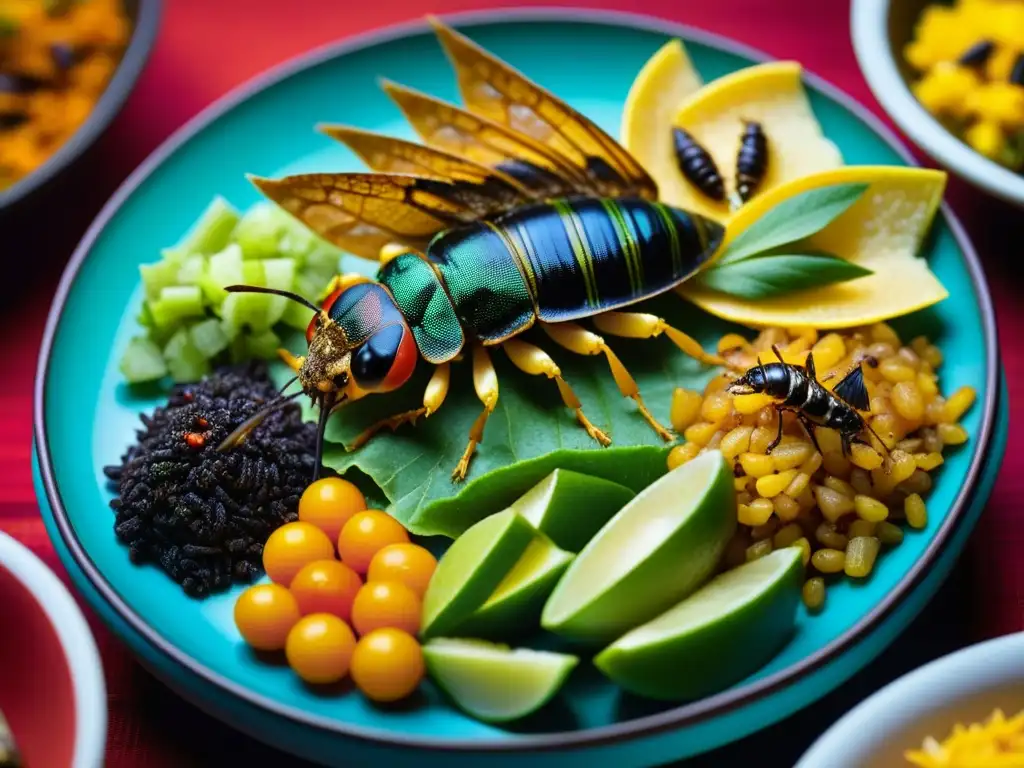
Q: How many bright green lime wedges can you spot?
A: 6